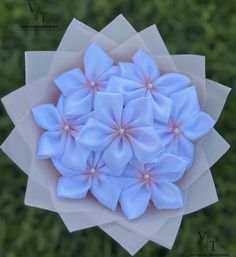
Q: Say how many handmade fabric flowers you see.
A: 7